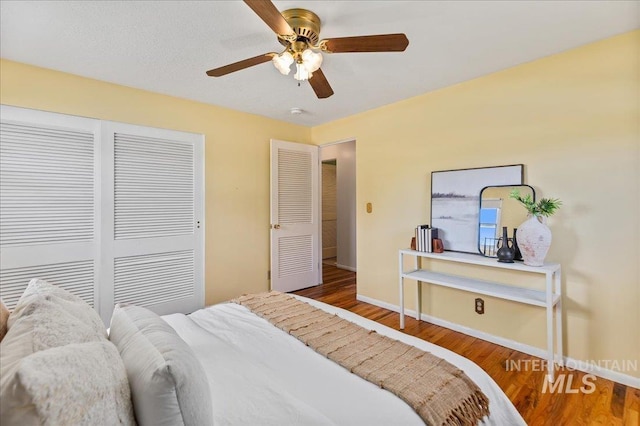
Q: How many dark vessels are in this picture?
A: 2